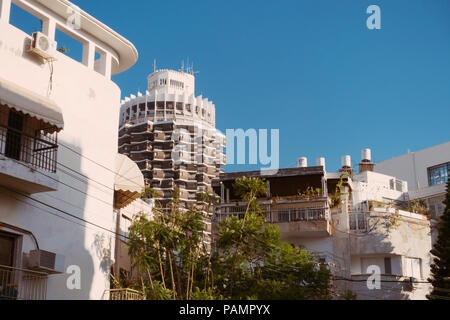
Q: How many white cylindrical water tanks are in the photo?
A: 4